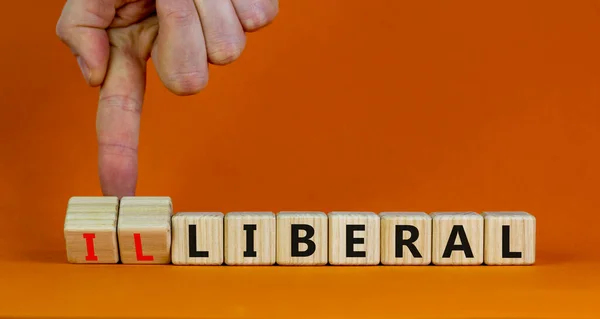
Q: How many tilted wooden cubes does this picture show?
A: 2